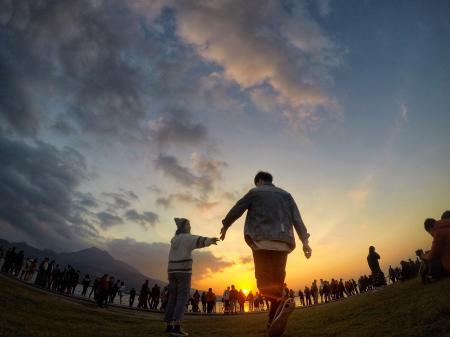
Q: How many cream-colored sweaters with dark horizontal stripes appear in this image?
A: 1